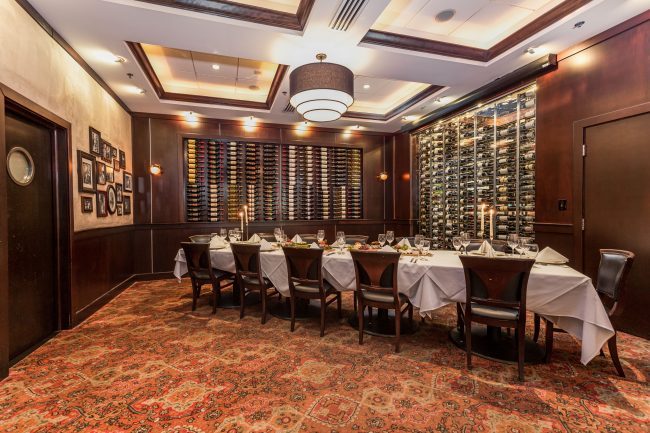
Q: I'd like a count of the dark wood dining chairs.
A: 12